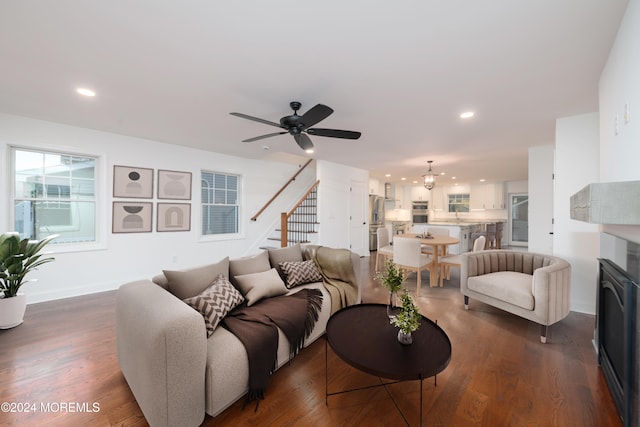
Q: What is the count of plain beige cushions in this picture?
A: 4